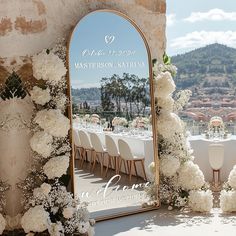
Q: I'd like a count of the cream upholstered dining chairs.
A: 6